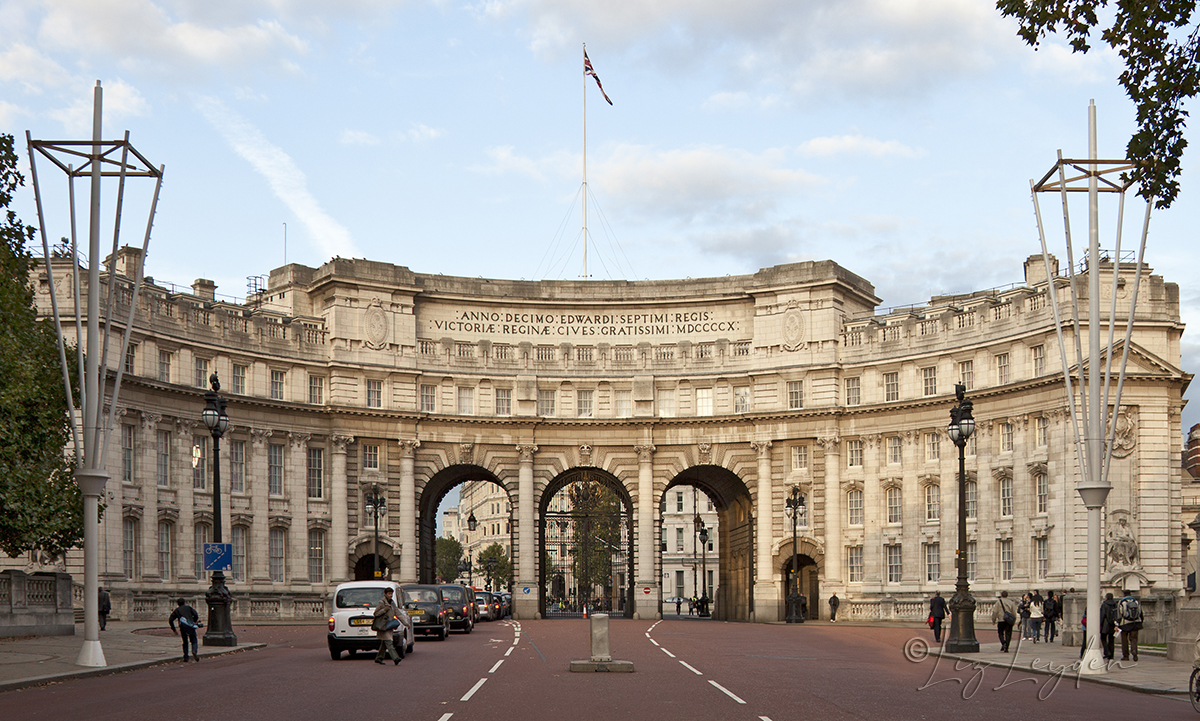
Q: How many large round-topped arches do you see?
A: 3